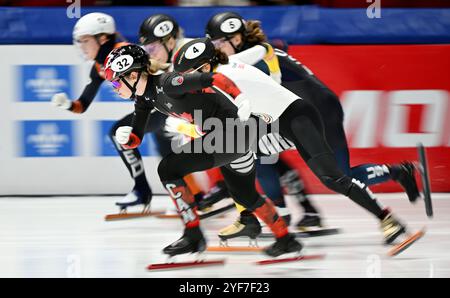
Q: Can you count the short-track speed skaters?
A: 5